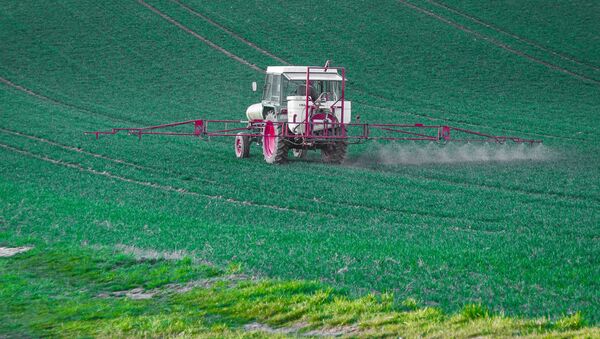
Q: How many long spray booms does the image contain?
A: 2